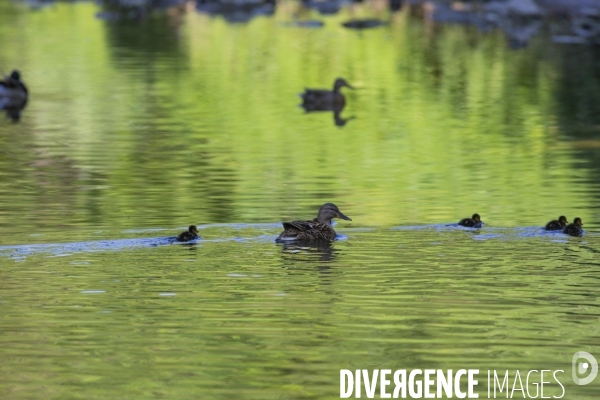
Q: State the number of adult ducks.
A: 3